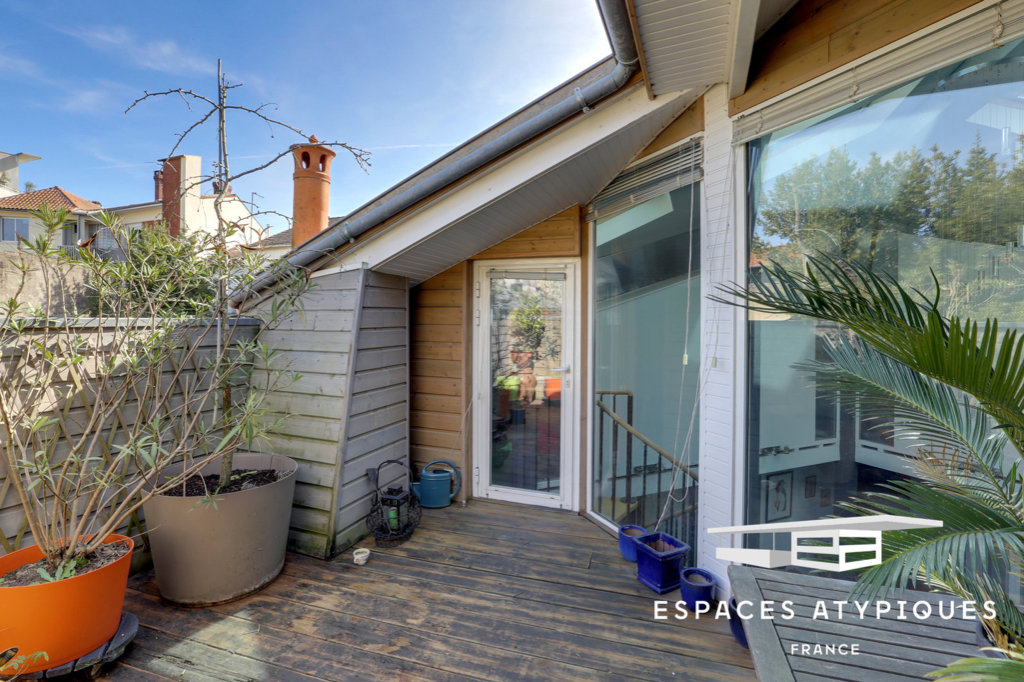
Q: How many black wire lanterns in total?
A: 1